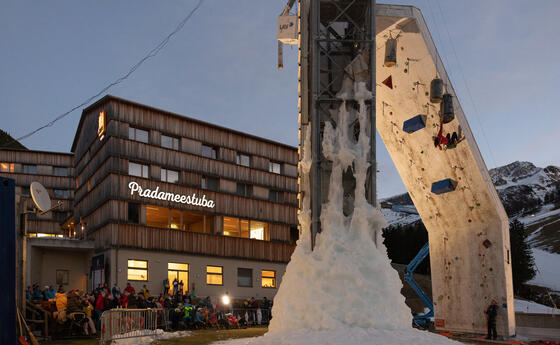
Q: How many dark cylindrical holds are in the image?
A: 3